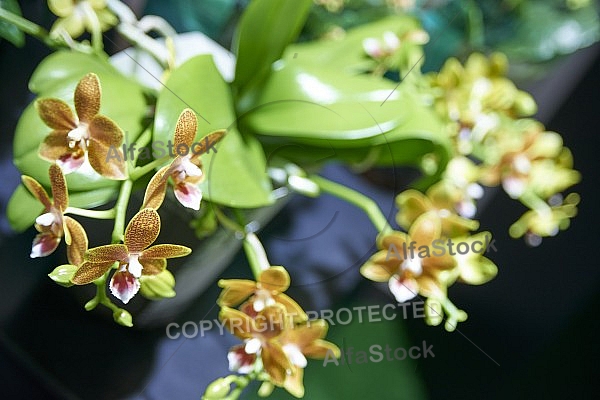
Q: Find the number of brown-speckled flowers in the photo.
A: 4